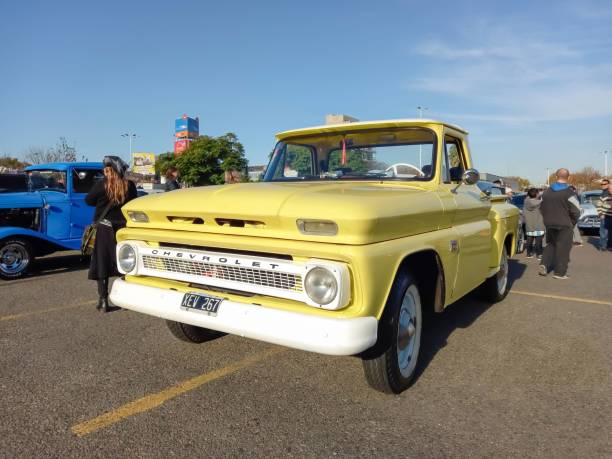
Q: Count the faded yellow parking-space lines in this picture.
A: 3